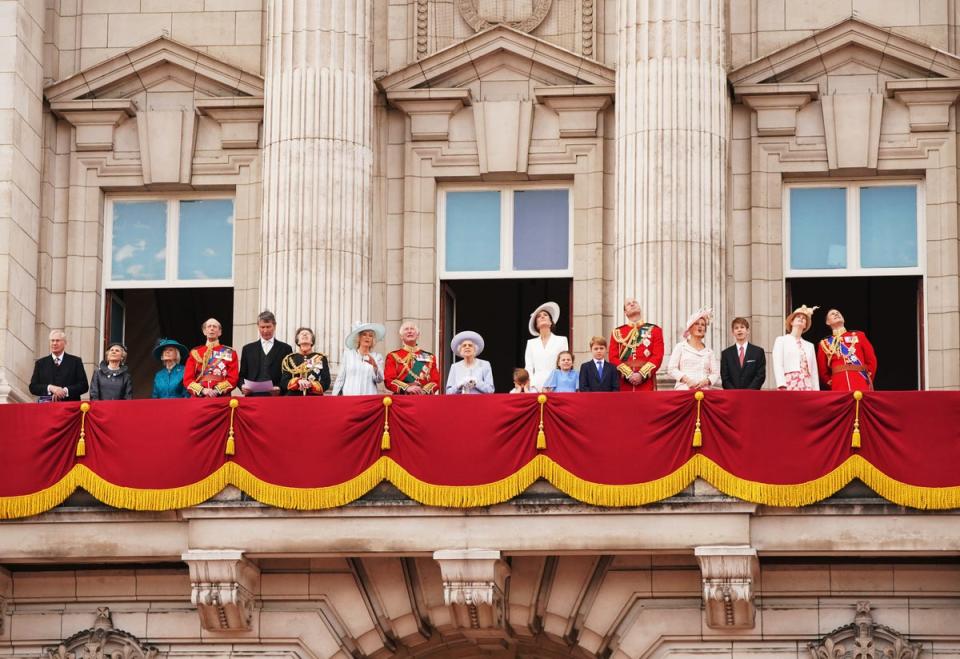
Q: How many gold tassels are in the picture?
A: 6